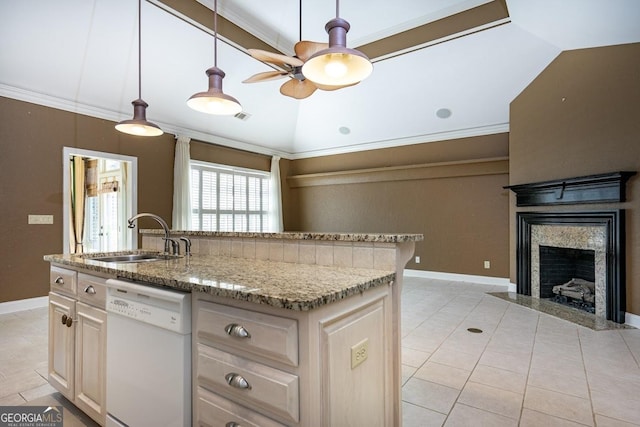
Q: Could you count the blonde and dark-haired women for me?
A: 0